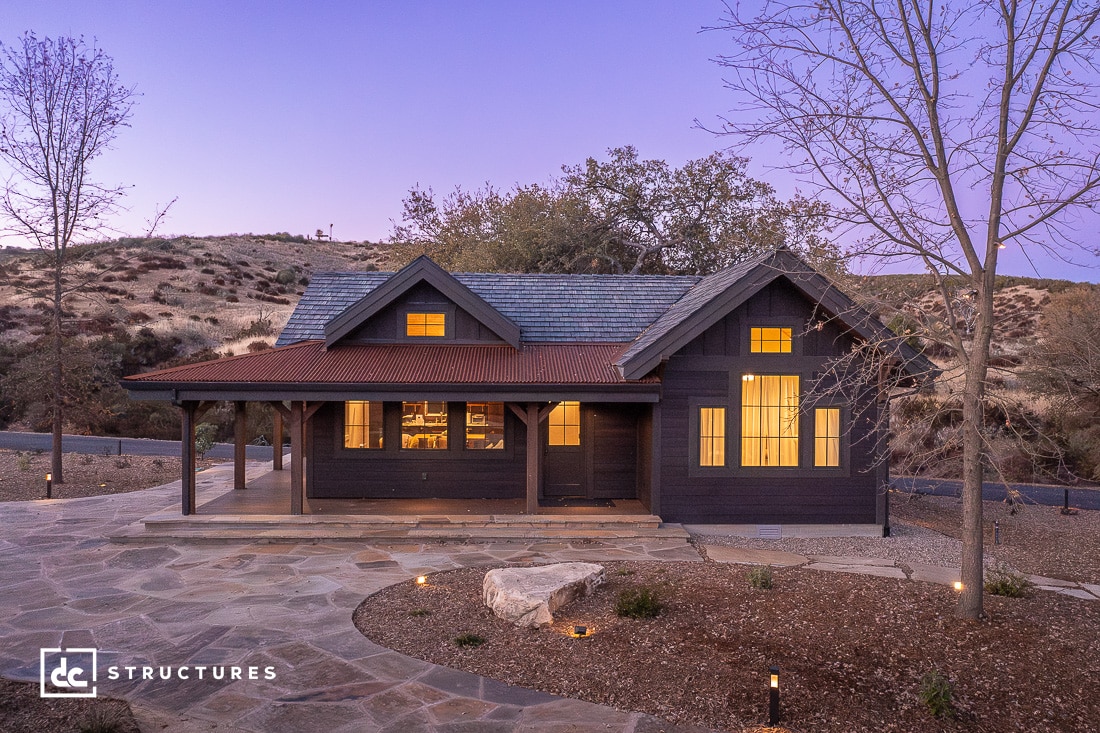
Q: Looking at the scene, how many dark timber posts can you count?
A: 5